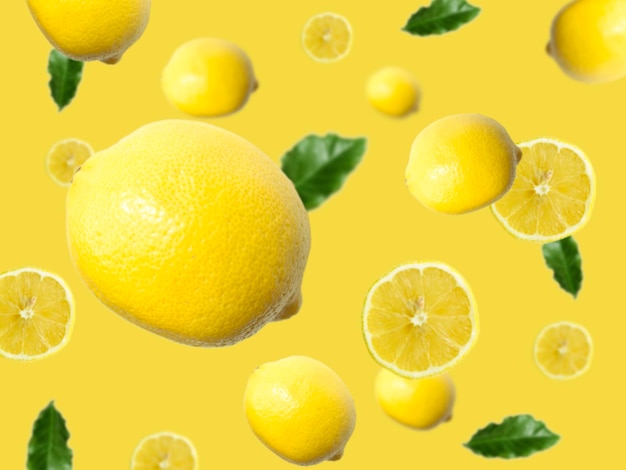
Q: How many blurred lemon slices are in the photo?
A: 4